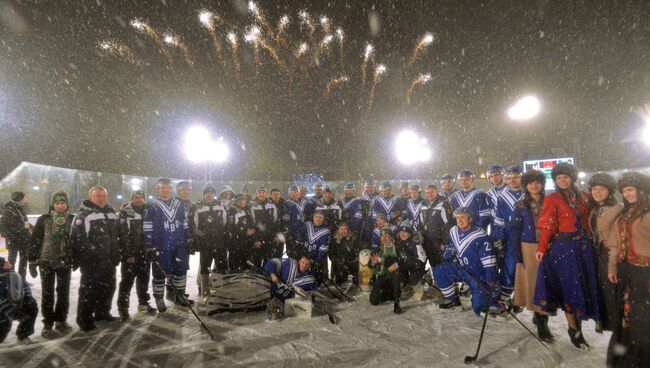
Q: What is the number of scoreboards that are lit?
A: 1